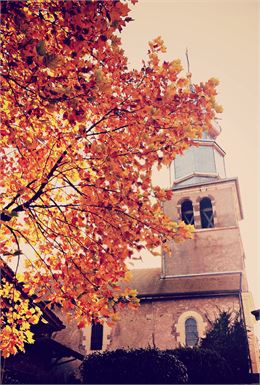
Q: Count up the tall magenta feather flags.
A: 0